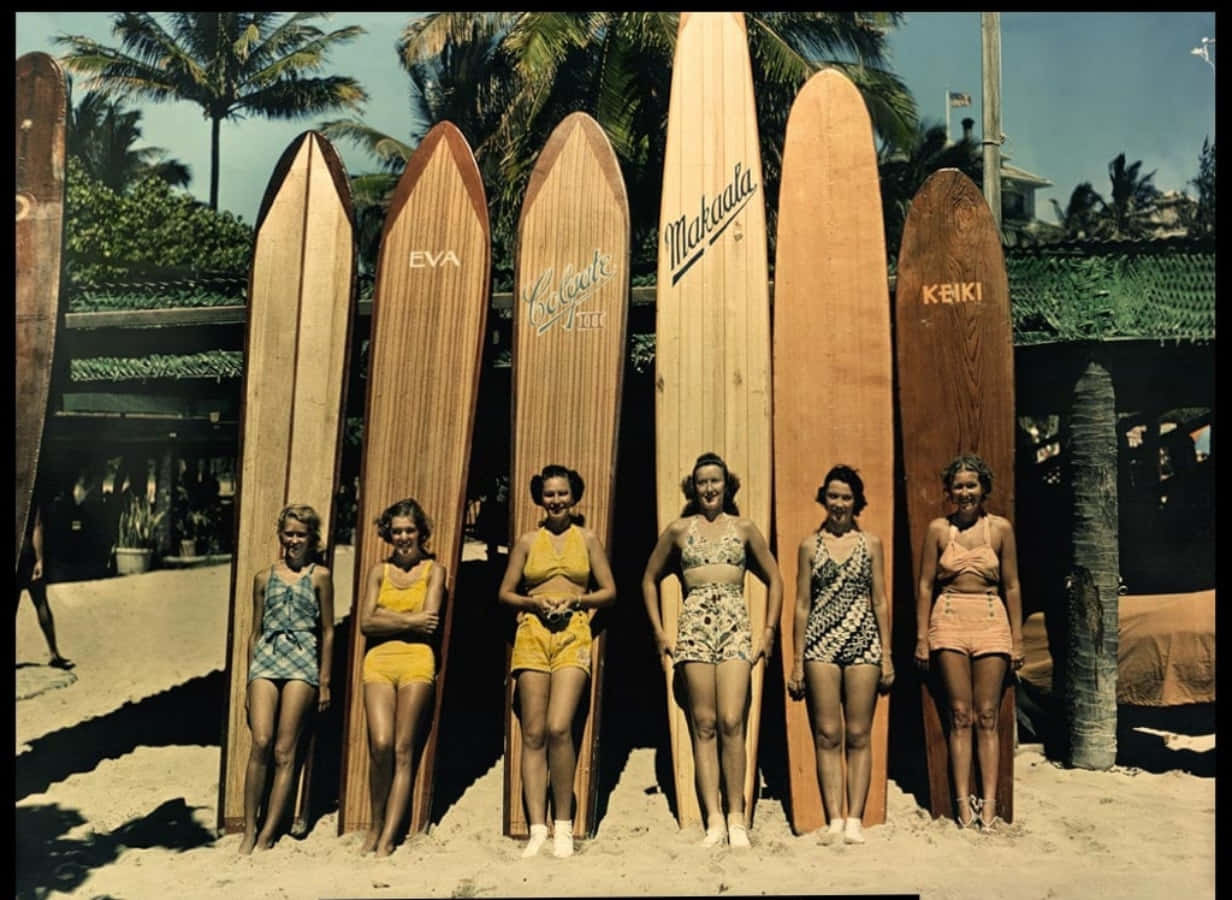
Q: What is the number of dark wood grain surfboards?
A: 2